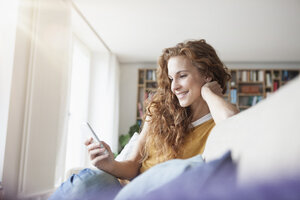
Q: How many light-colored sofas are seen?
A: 1